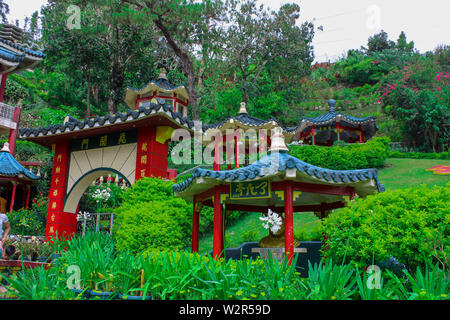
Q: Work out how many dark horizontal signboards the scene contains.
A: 2